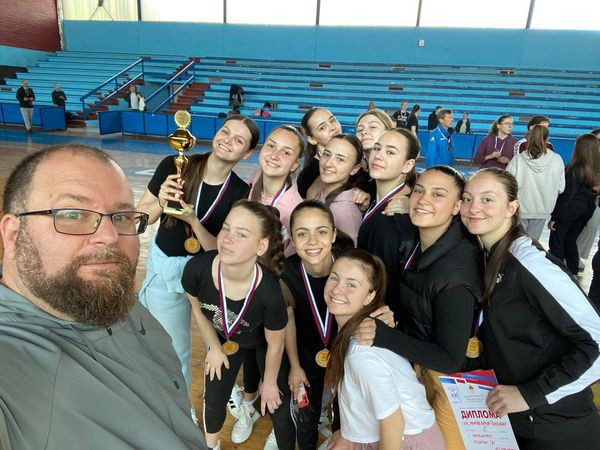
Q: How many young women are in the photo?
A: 11